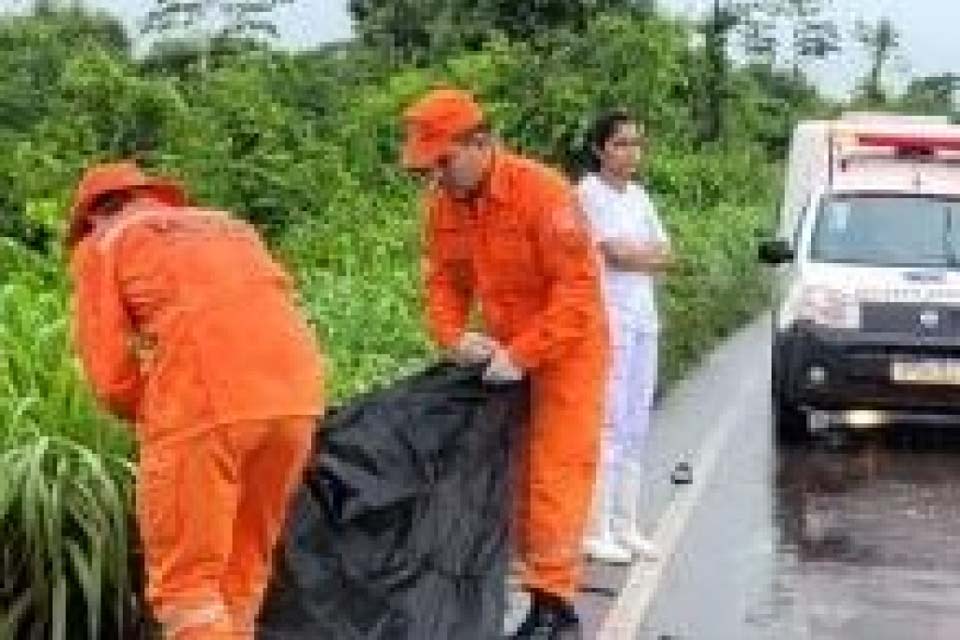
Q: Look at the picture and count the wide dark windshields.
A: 1